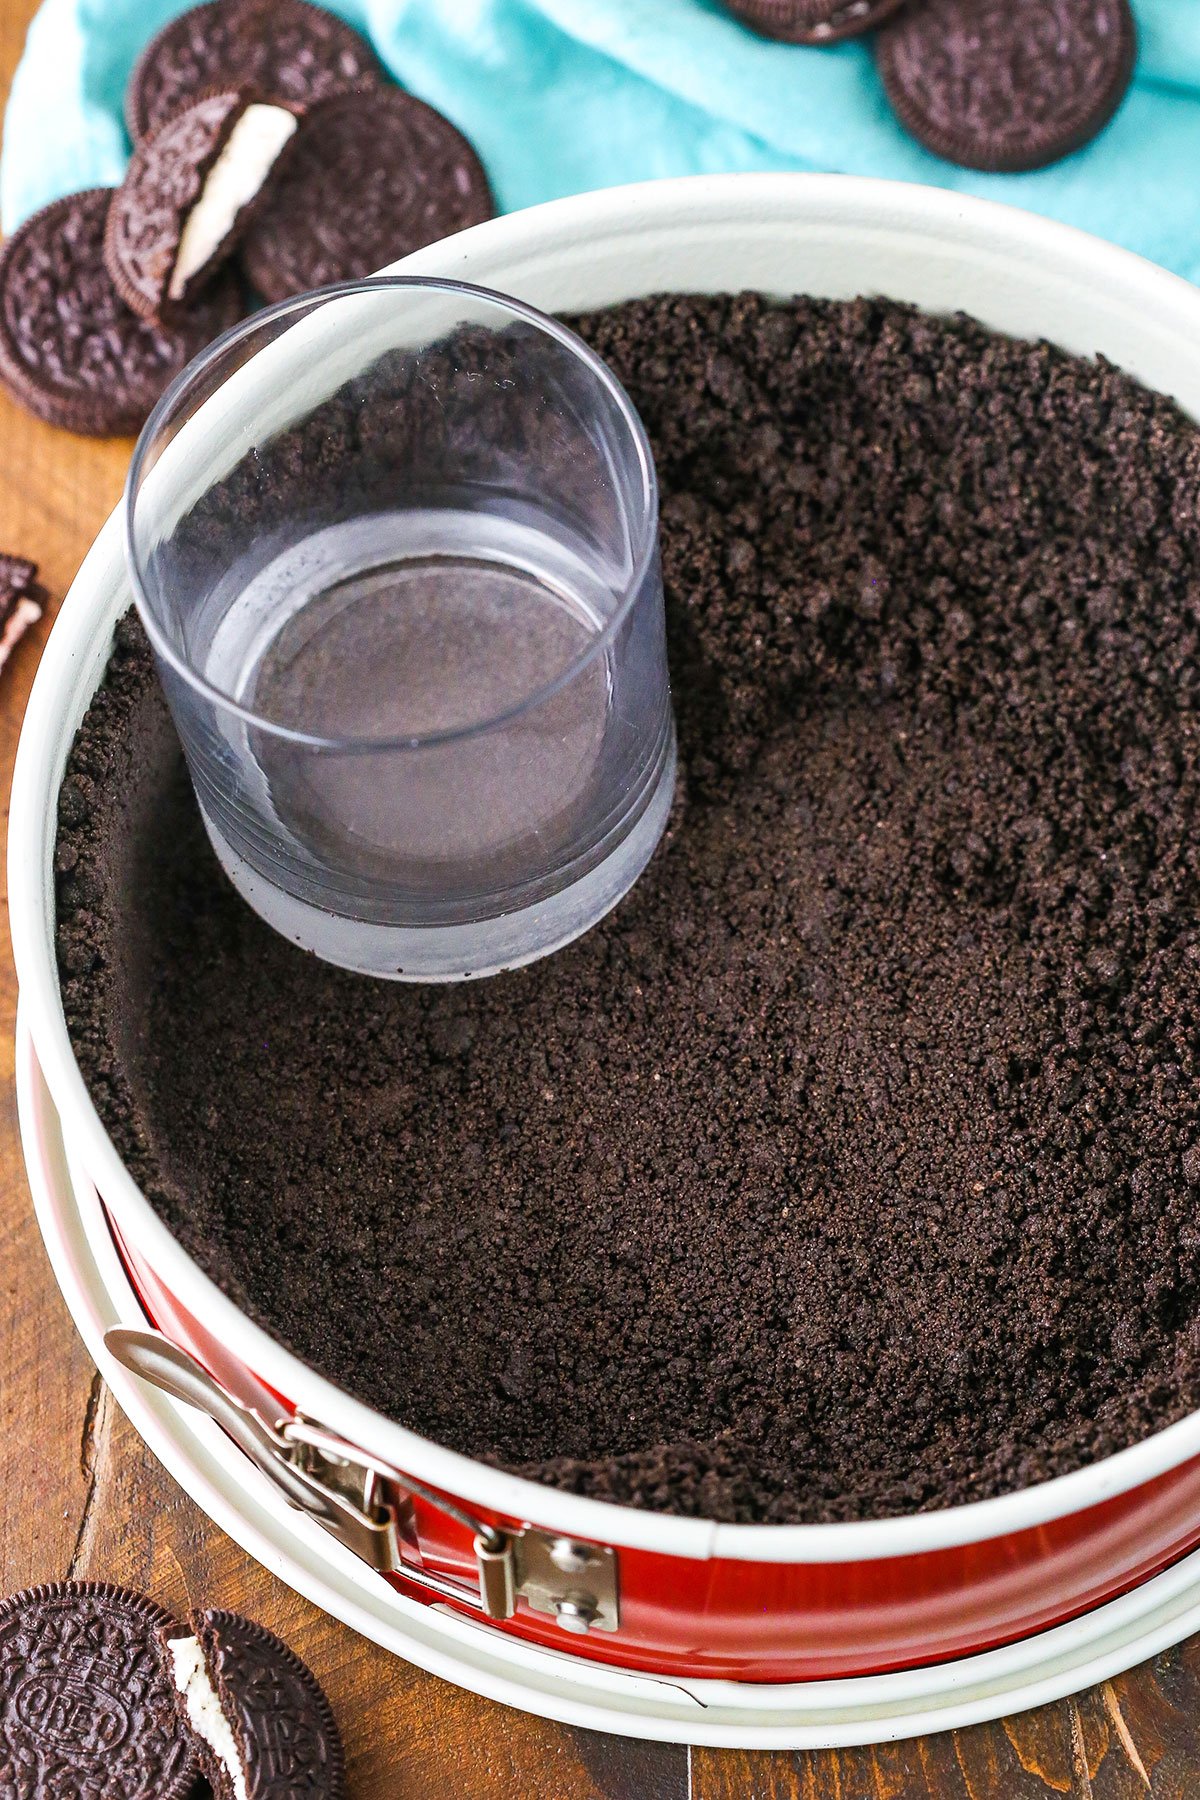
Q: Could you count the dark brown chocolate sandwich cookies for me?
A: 9